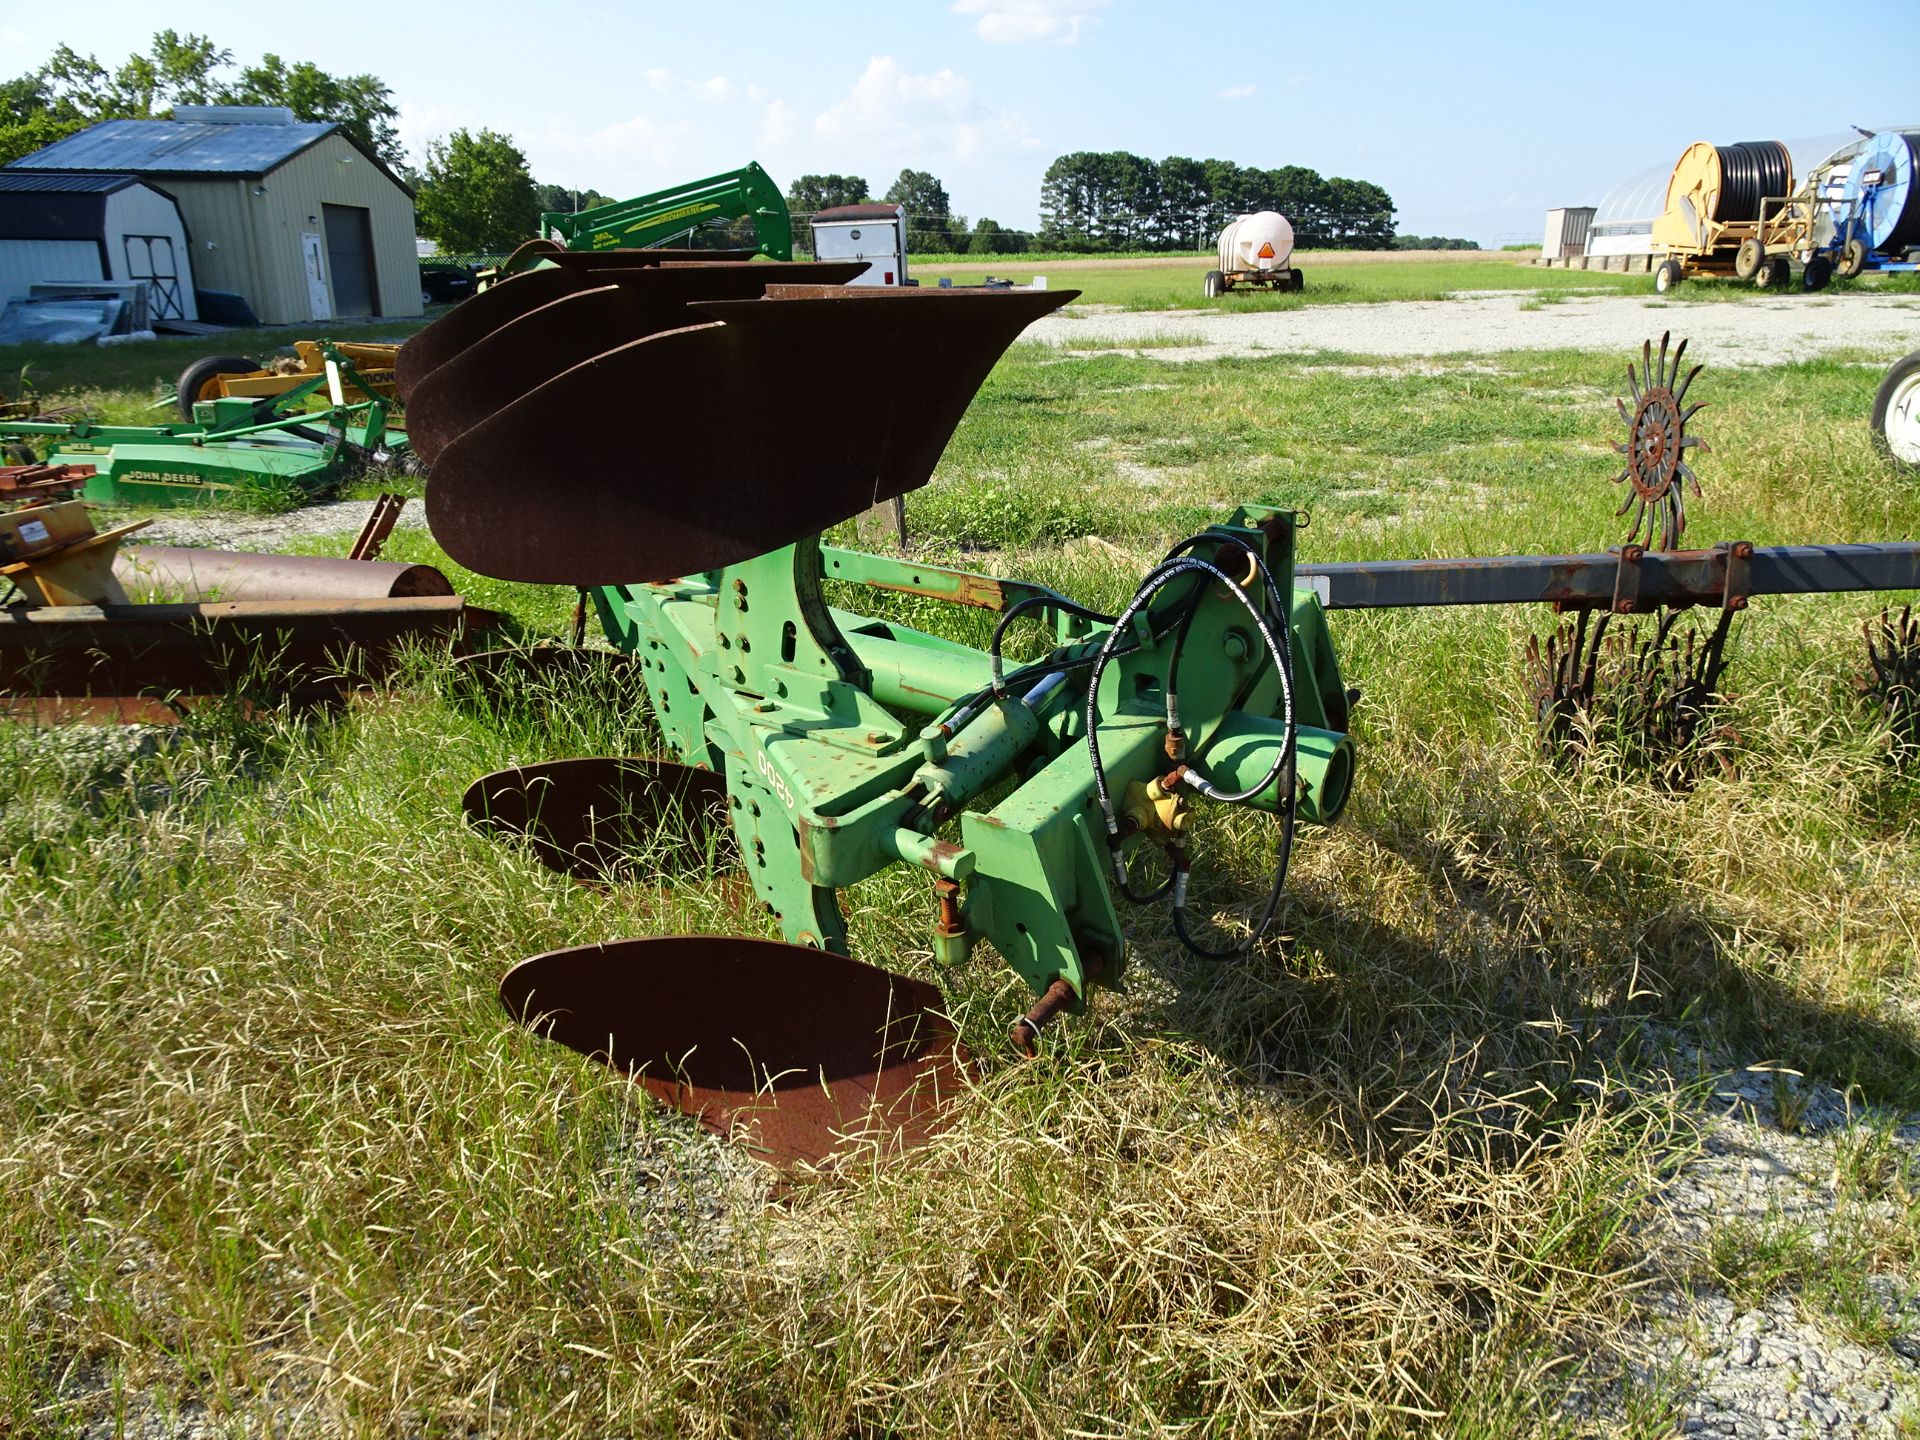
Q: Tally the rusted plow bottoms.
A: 6